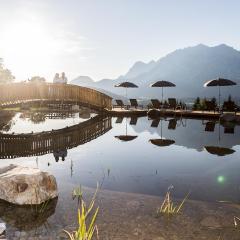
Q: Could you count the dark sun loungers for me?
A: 6